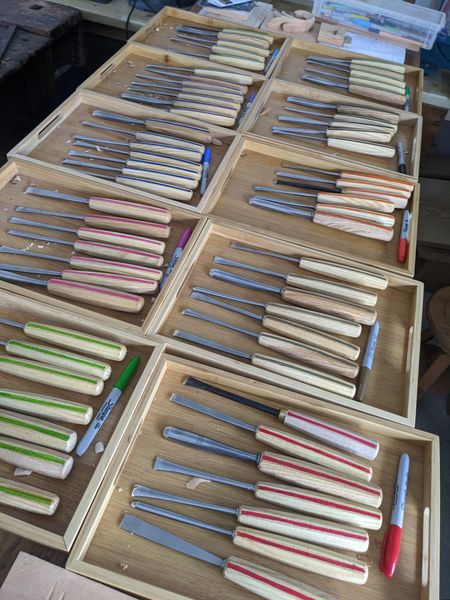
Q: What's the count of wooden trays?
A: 10